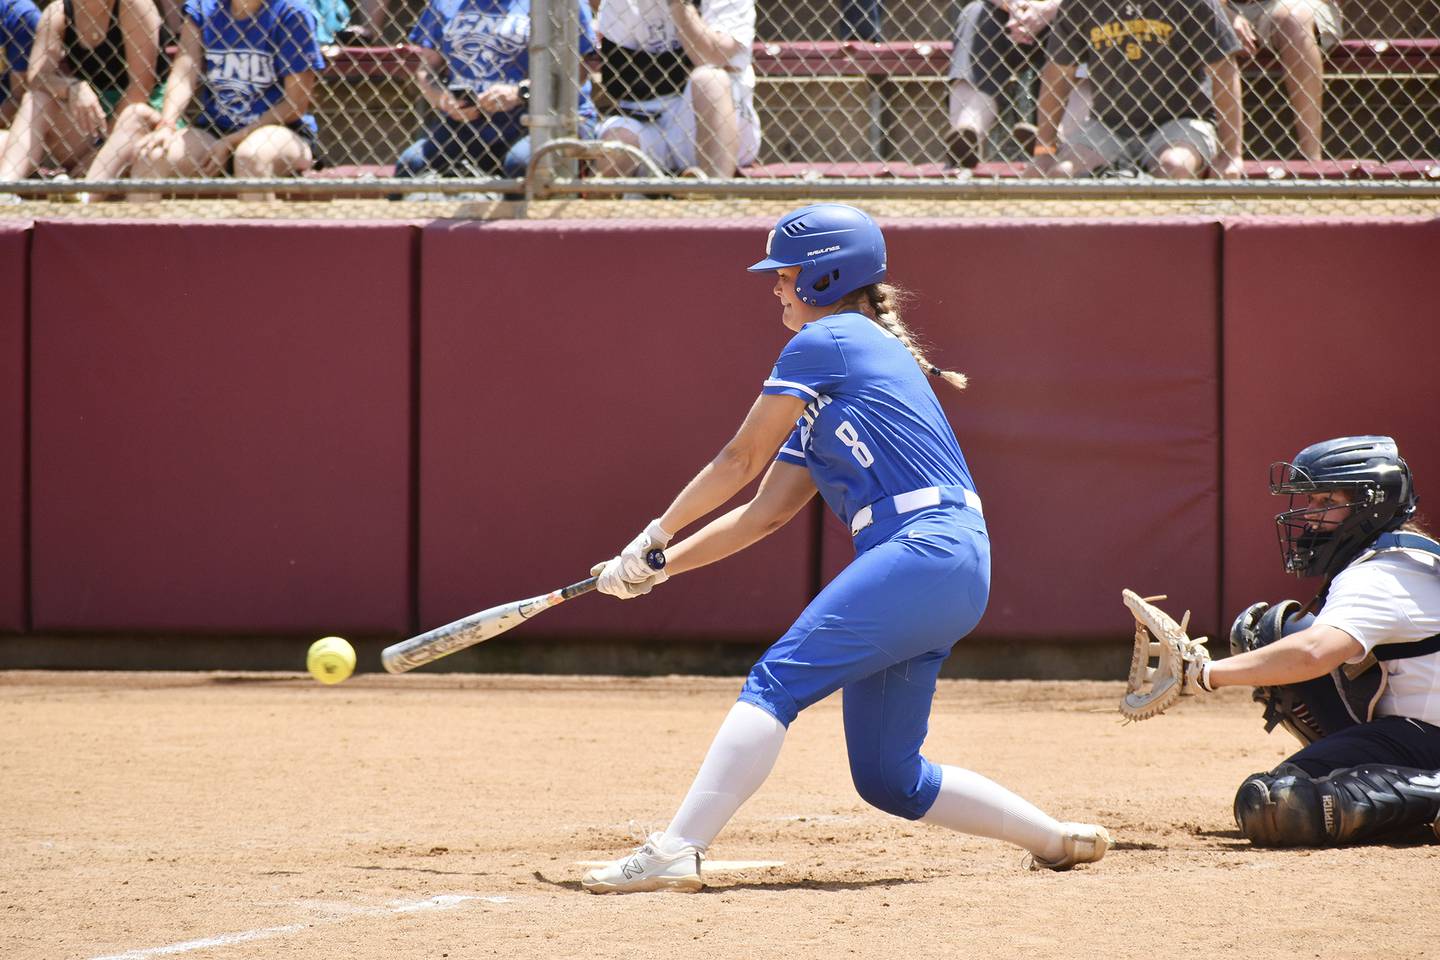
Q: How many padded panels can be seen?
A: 5